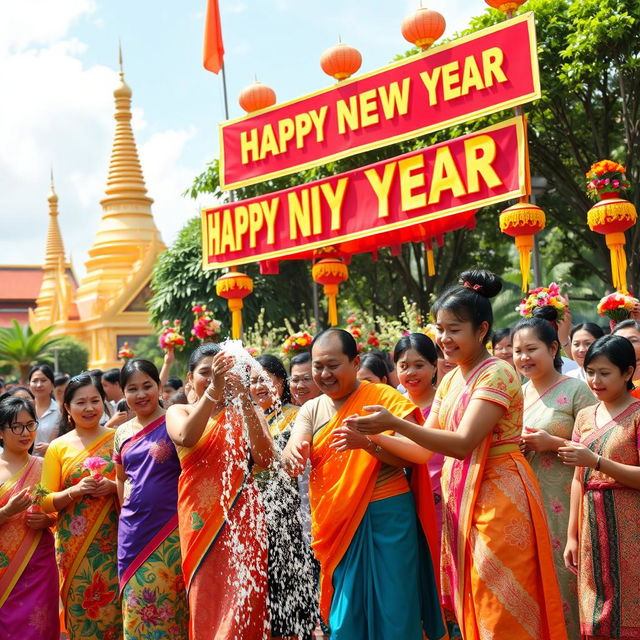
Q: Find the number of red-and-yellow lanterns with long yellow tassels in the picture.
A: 4